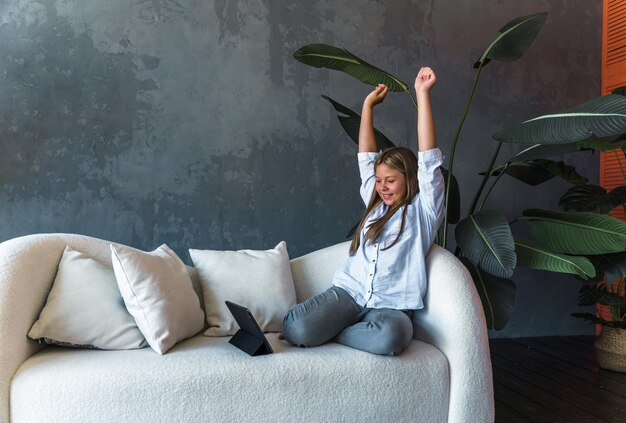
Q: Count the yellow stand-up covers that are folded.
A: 0